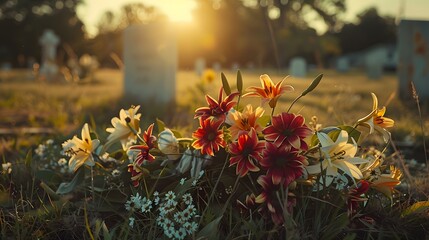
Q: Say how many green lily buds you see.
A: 3